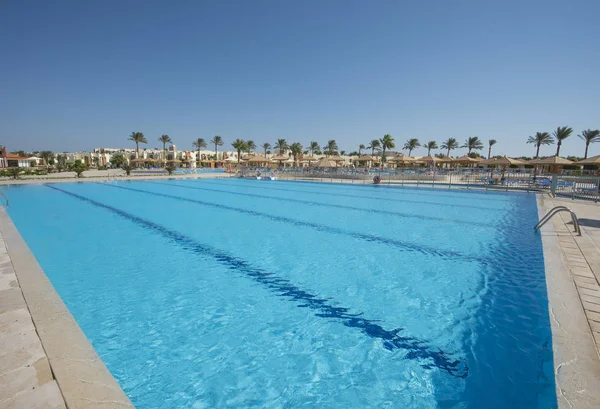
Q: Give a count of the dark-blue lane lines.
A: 5